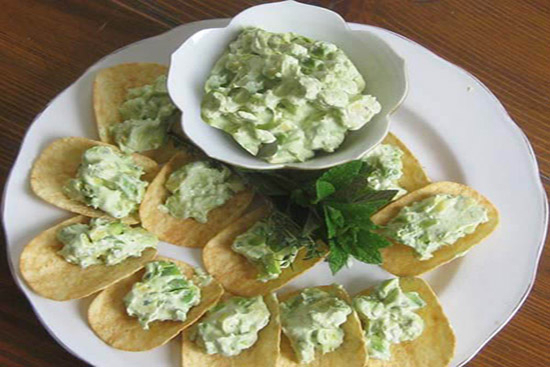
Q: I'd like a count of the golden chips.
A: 11